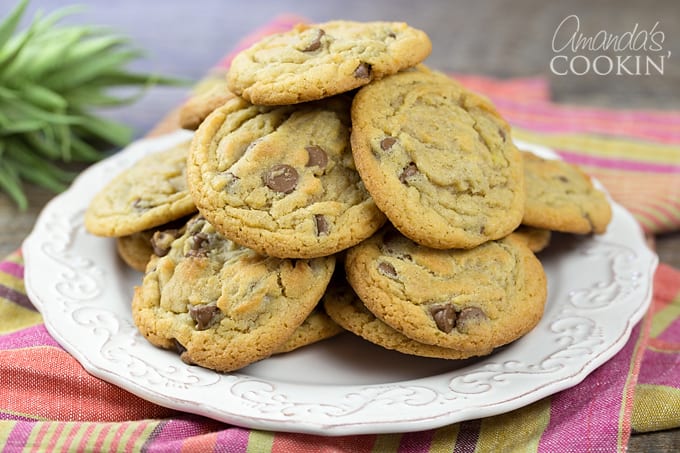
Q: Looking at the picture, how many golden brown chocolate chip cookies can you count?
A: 12